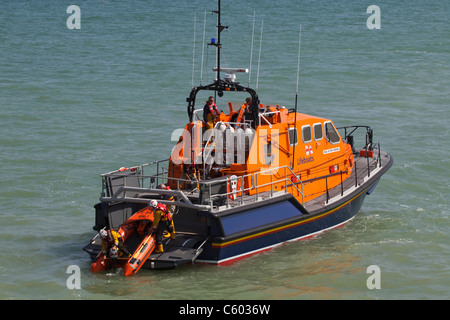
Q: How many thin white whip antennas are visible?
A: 5